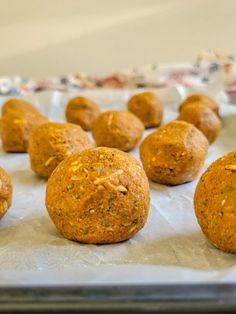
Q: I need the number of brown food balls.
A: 12